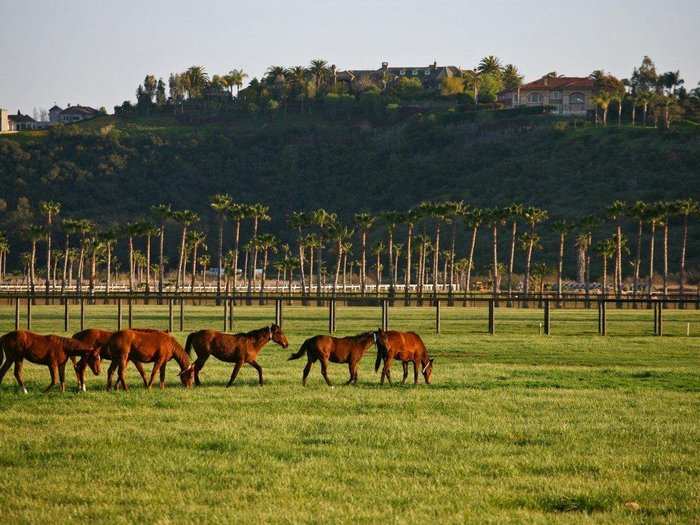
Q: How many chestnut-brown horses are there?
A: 6